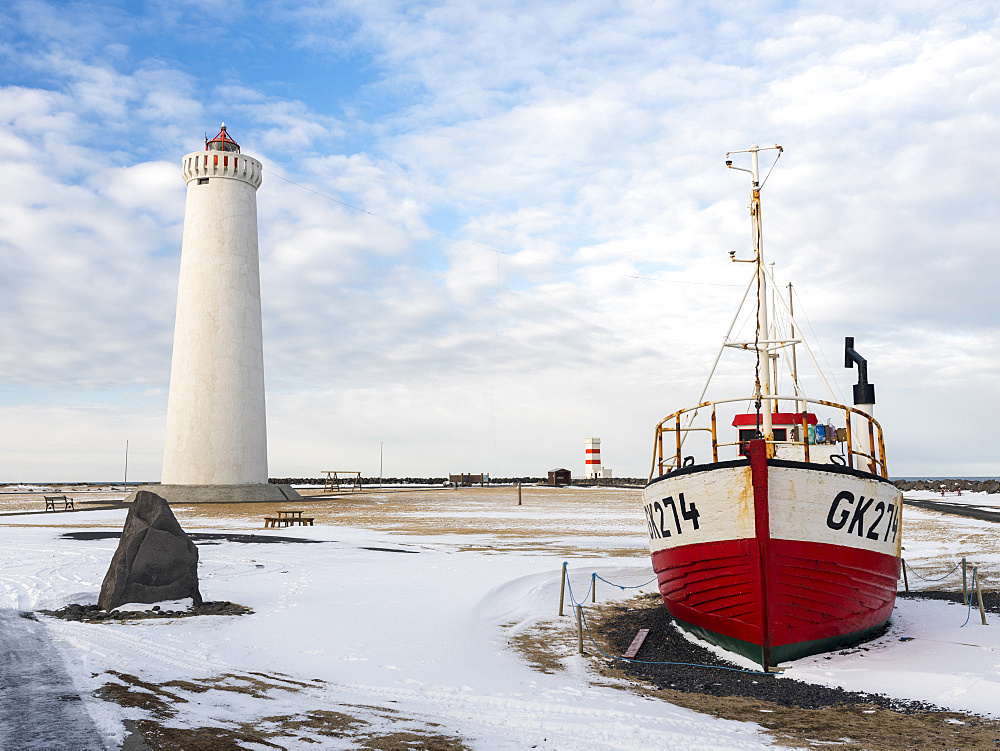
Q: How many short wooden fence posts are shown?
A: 6